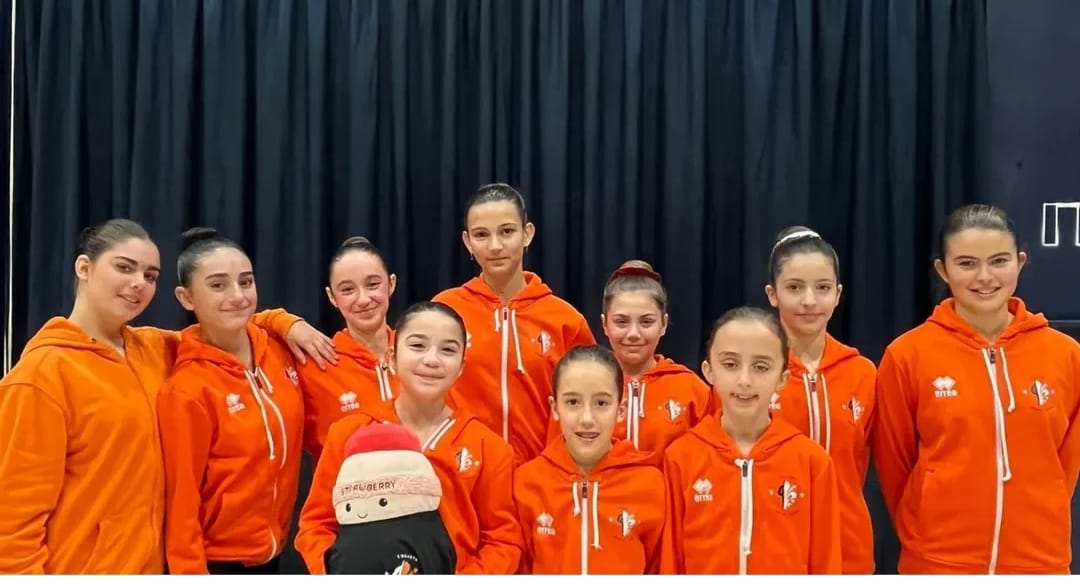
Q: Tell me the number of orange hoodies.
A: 10